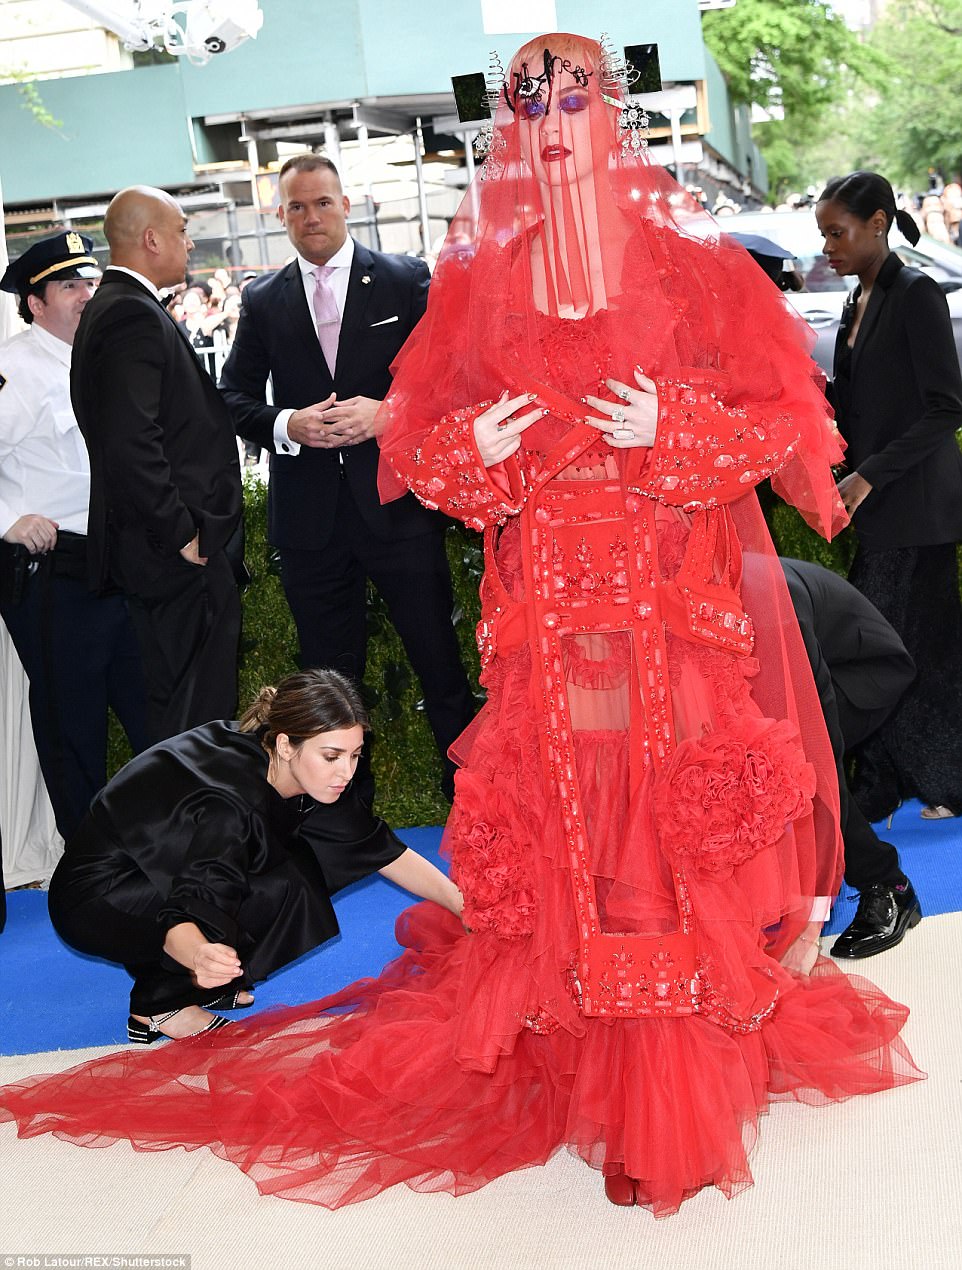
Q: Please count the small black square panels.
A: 2